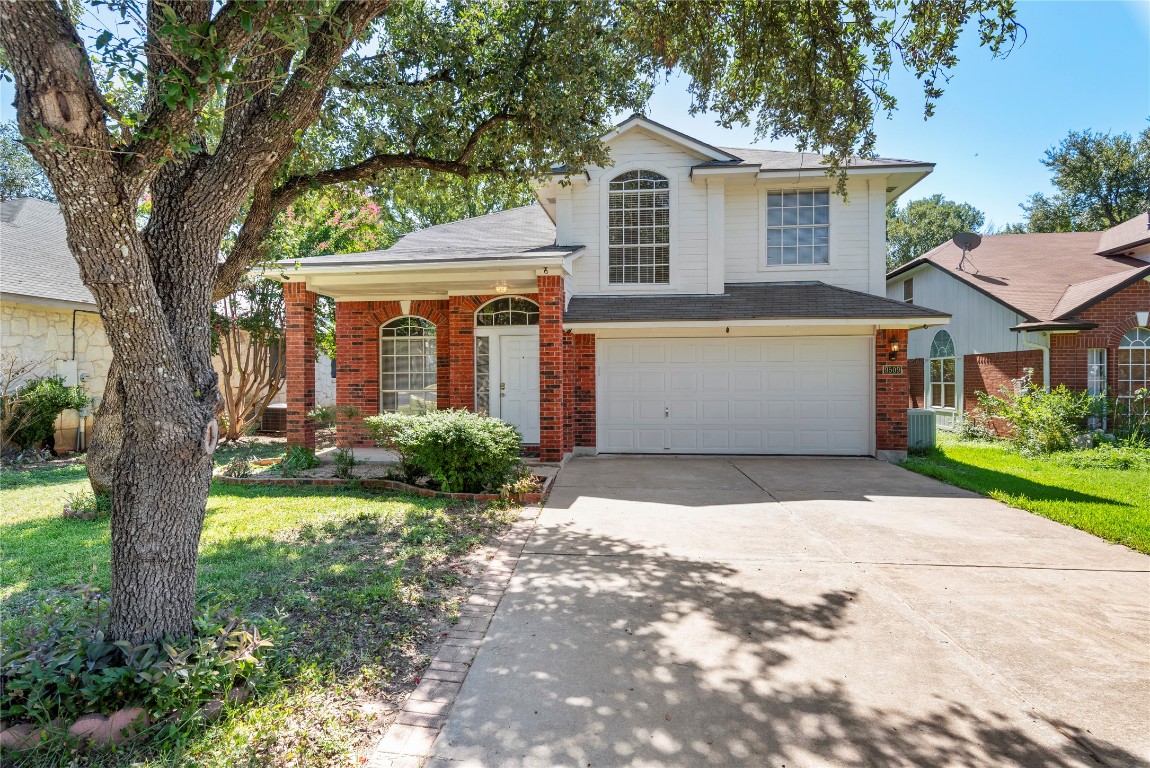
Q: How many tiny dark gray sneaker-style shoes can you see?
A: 0